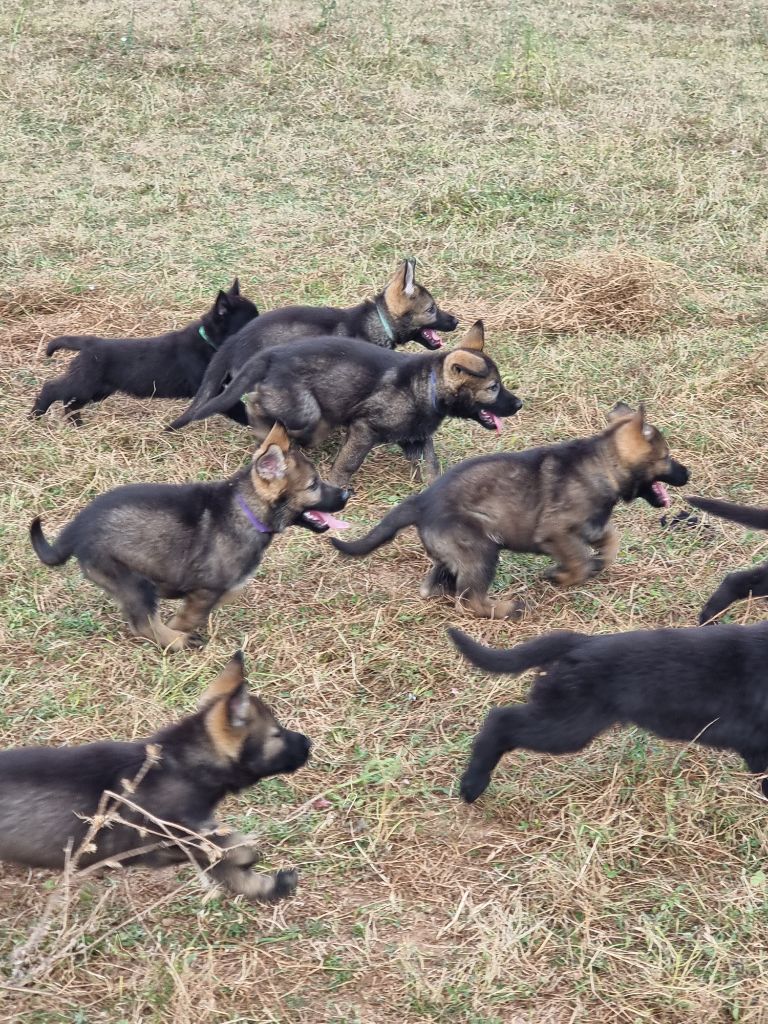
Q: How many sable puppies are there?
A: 5